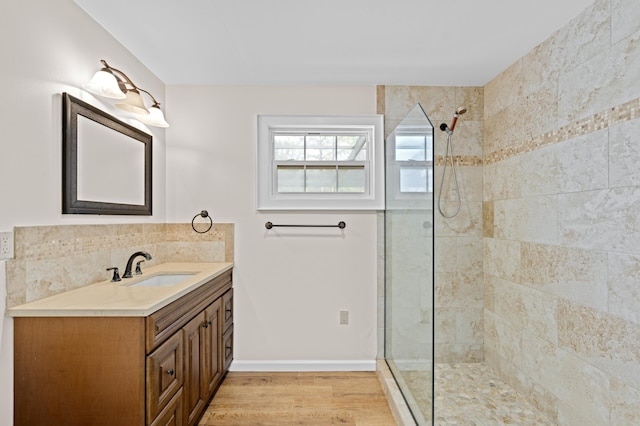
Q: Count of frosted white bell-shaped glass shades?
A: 3